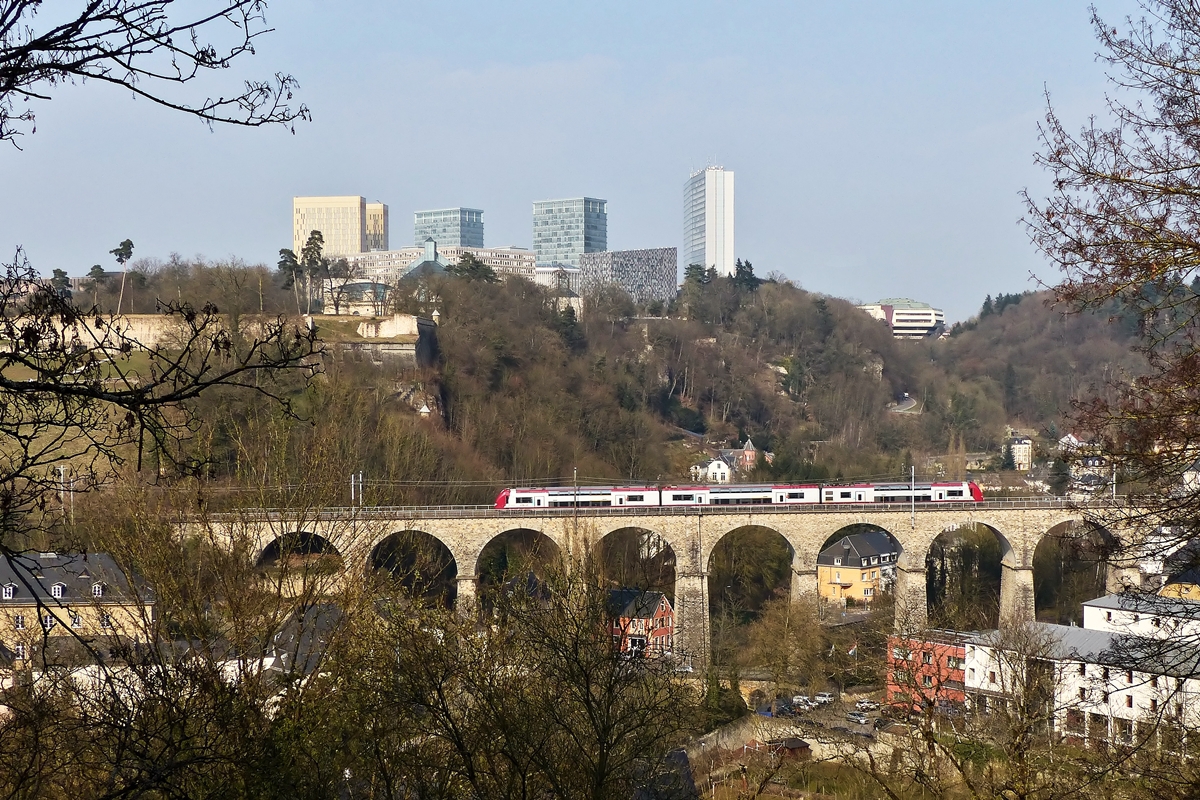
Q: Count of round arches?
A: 8